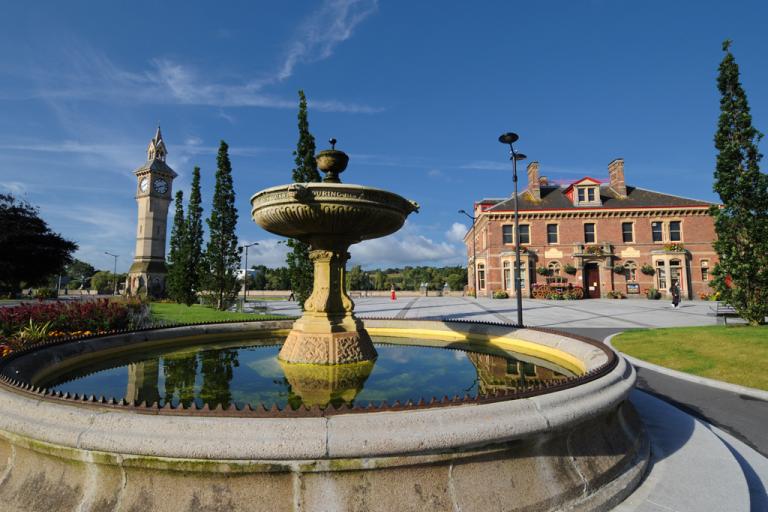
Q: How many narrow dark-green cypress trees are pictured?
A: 5